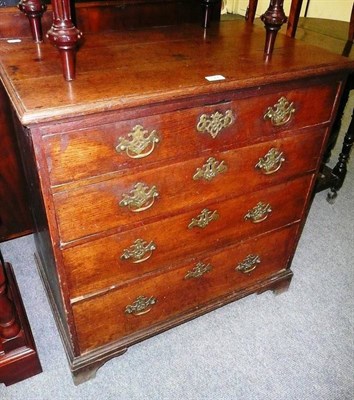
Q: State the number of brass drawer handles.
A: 8